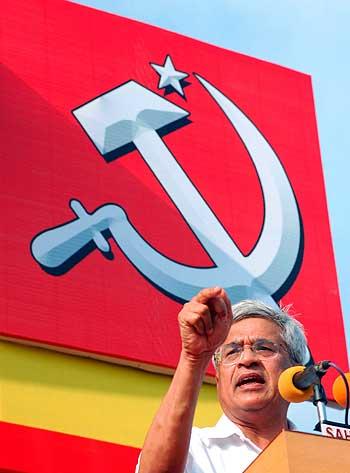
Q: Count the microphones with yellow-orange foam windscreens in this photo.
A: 2